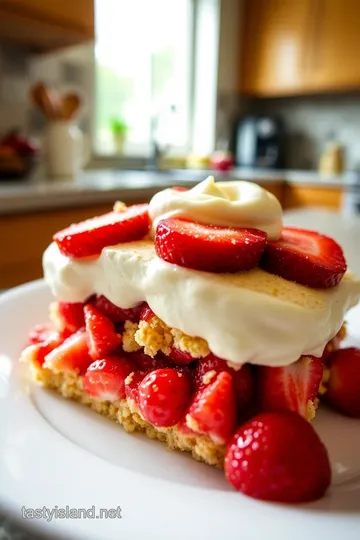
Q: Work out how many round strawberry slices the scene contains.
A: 3